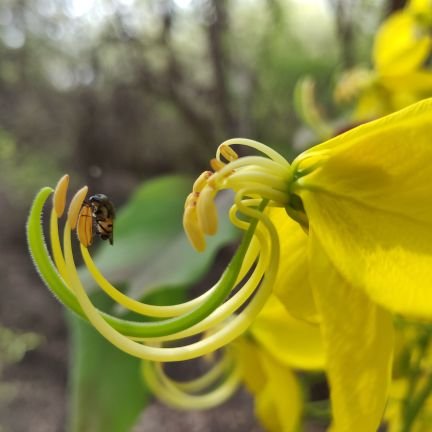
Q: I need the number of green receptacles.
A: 1